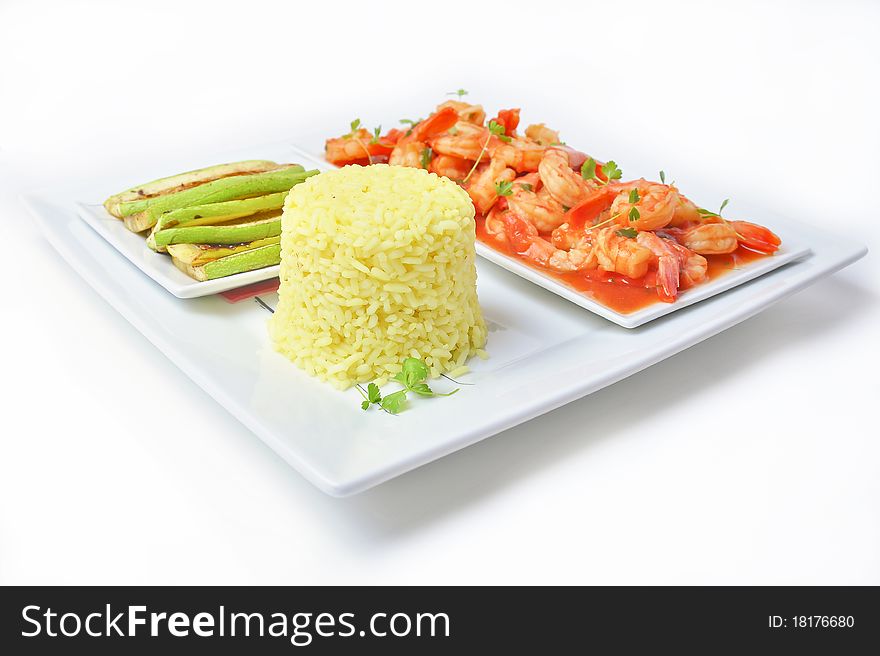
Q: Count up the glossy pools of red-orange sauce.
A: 1